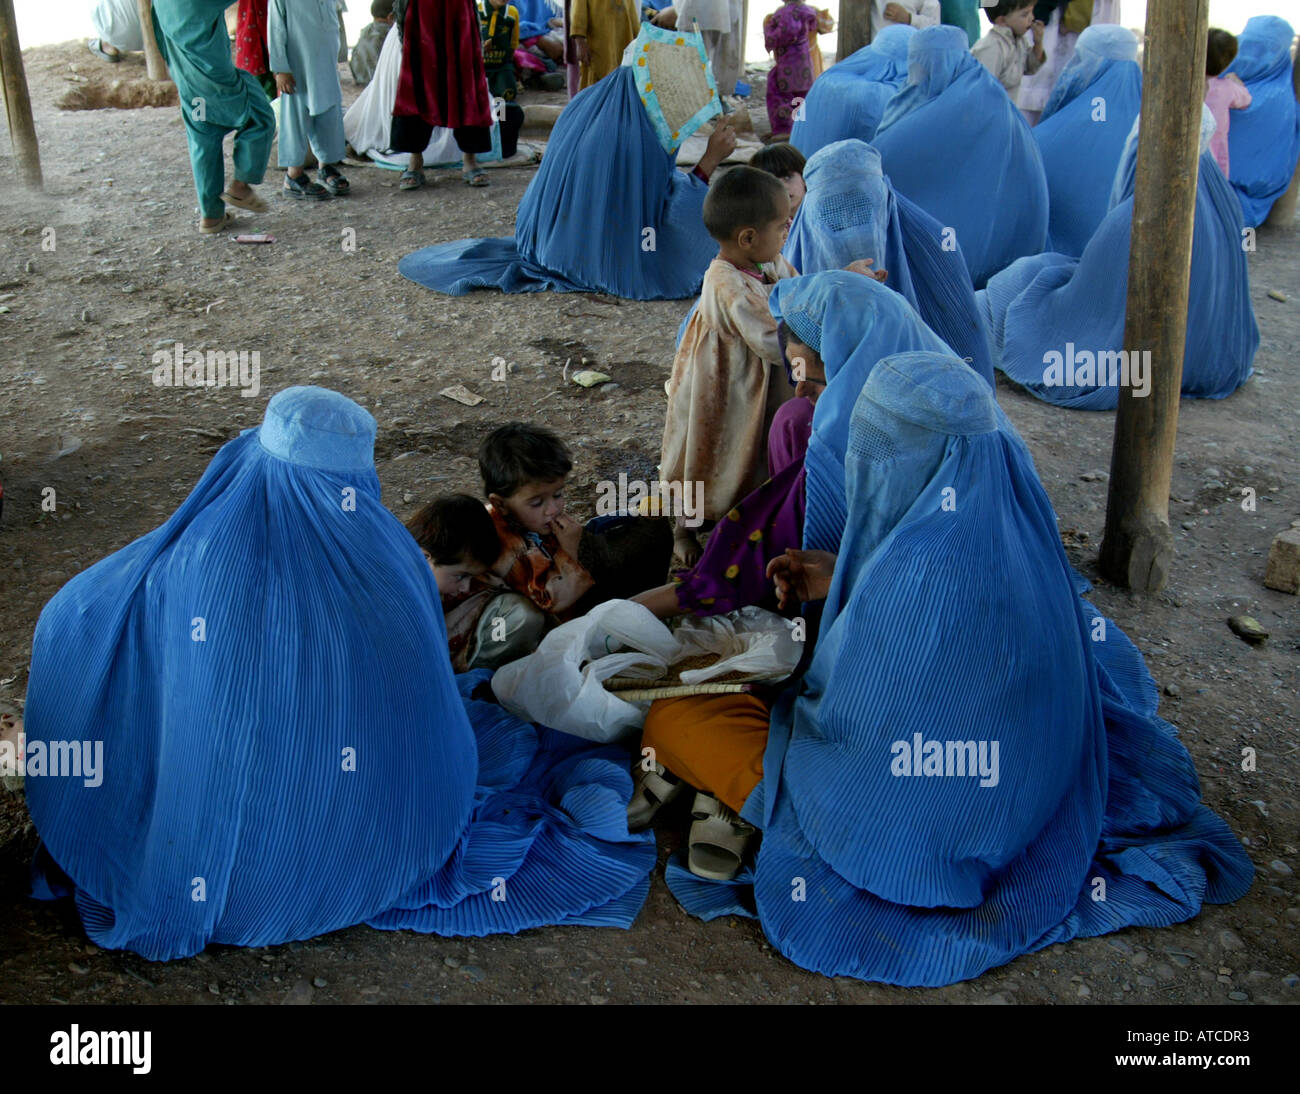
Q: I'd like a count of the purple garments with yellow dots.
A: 1